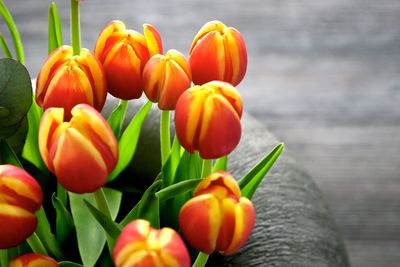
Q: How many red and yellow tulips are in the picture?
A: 10